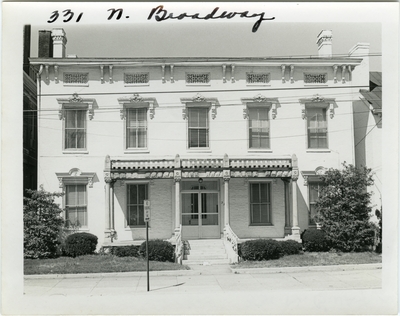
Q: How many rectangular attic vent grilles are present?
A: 5